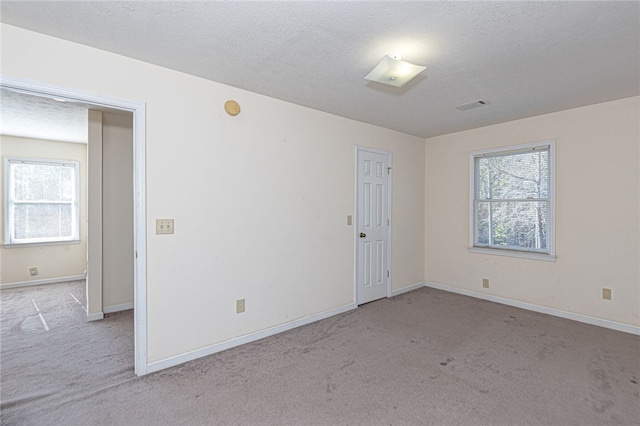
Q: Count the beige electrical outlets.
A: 4